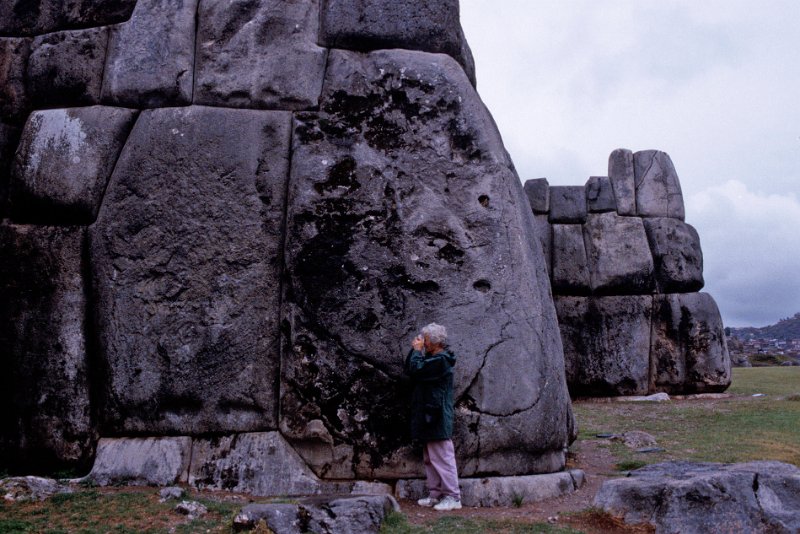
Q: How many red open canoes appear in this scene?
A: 0